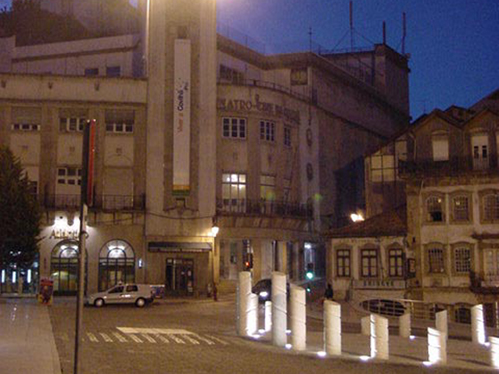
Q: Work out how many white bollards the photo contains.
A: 13